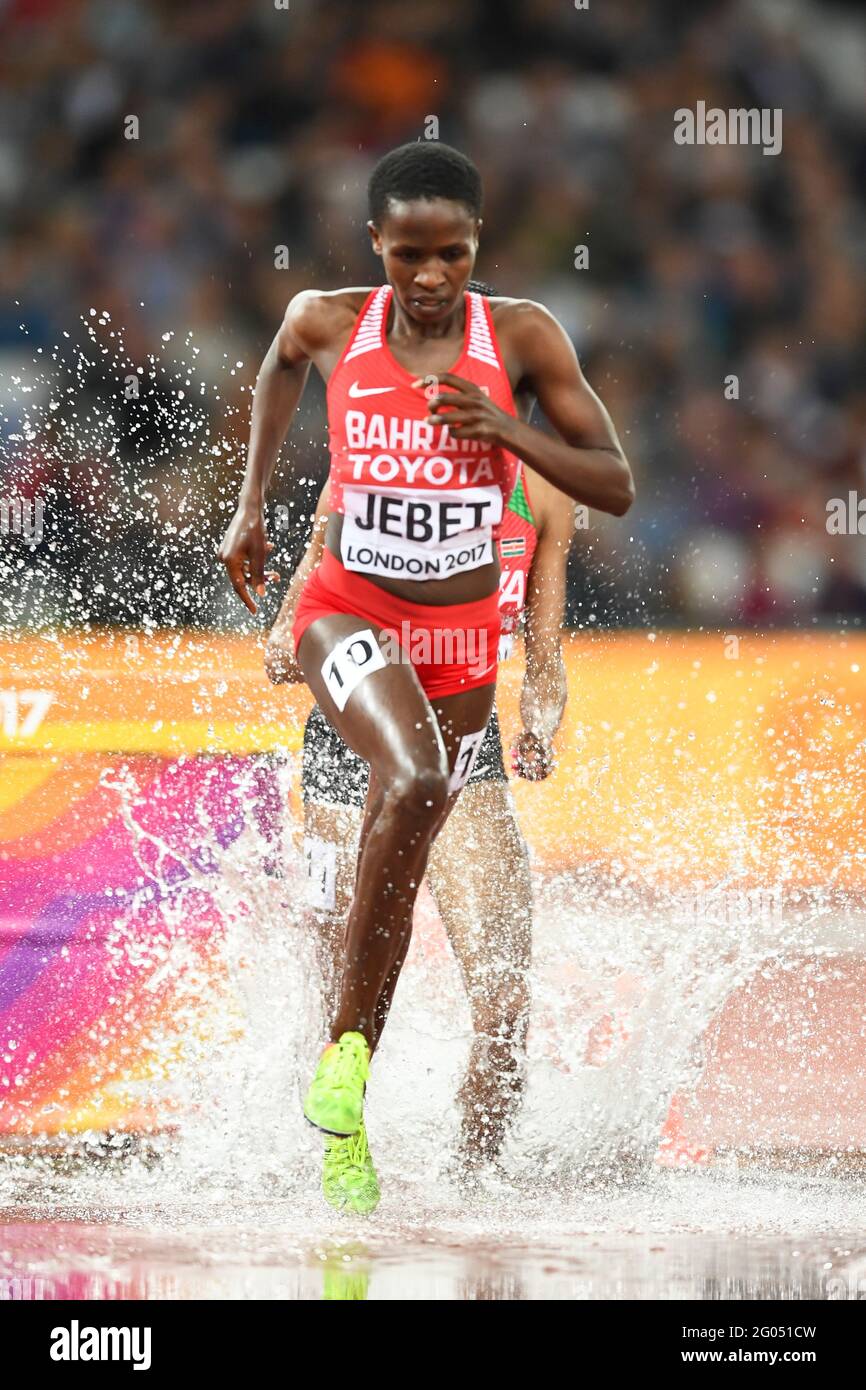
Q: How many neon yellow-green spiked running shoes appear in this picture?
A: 2